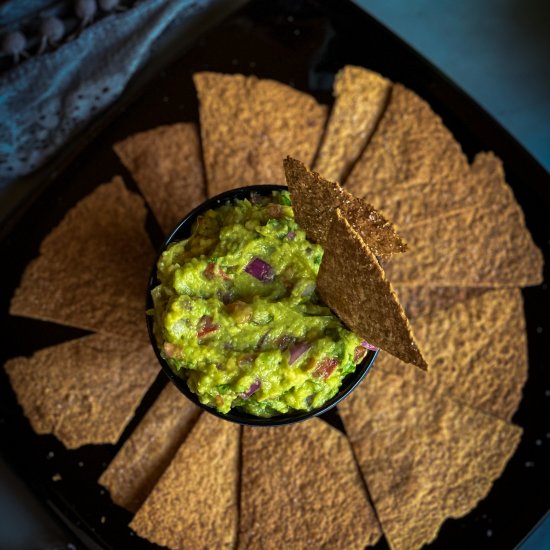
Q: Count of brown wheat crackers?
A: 14